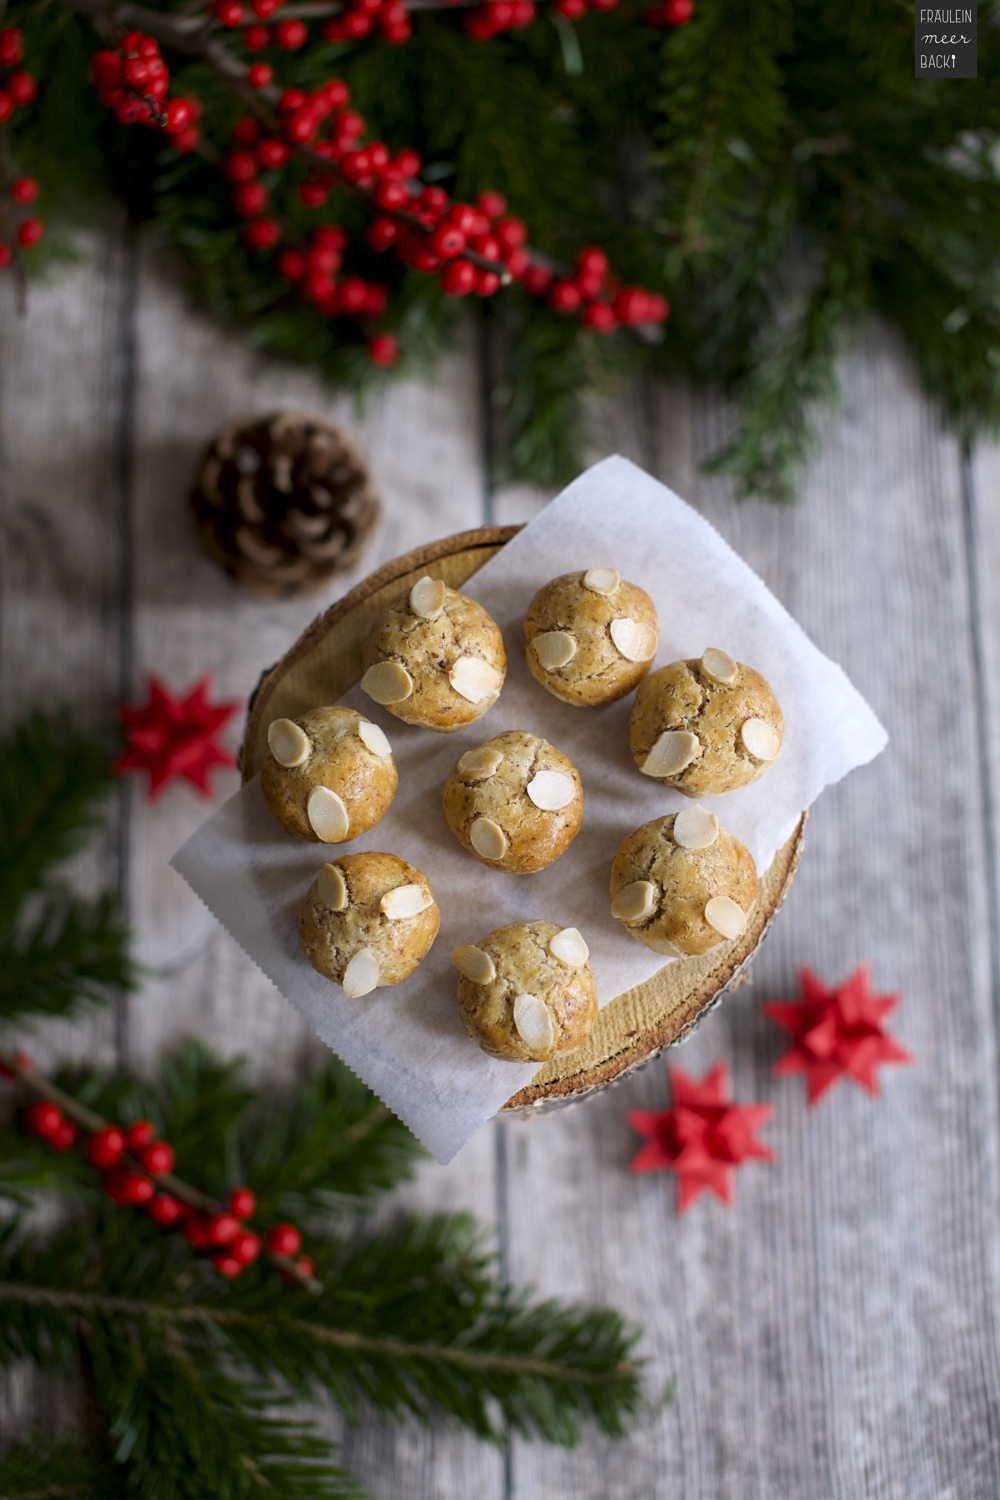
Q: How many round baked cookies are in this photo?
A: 8